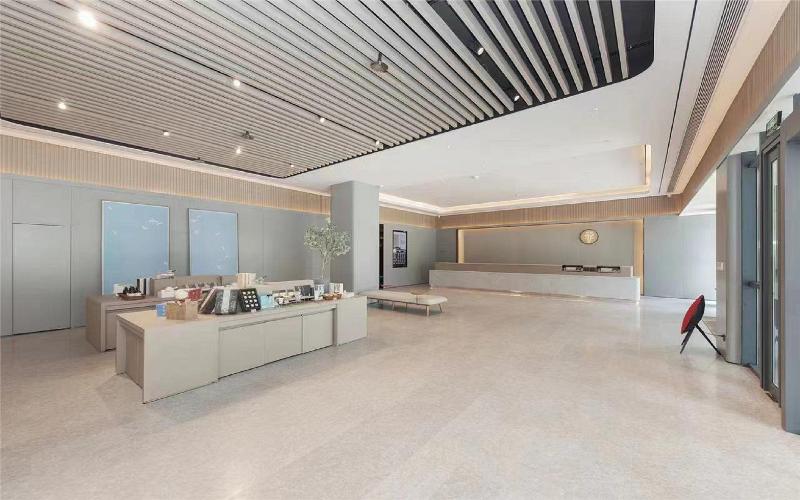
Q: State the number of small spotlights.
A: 10